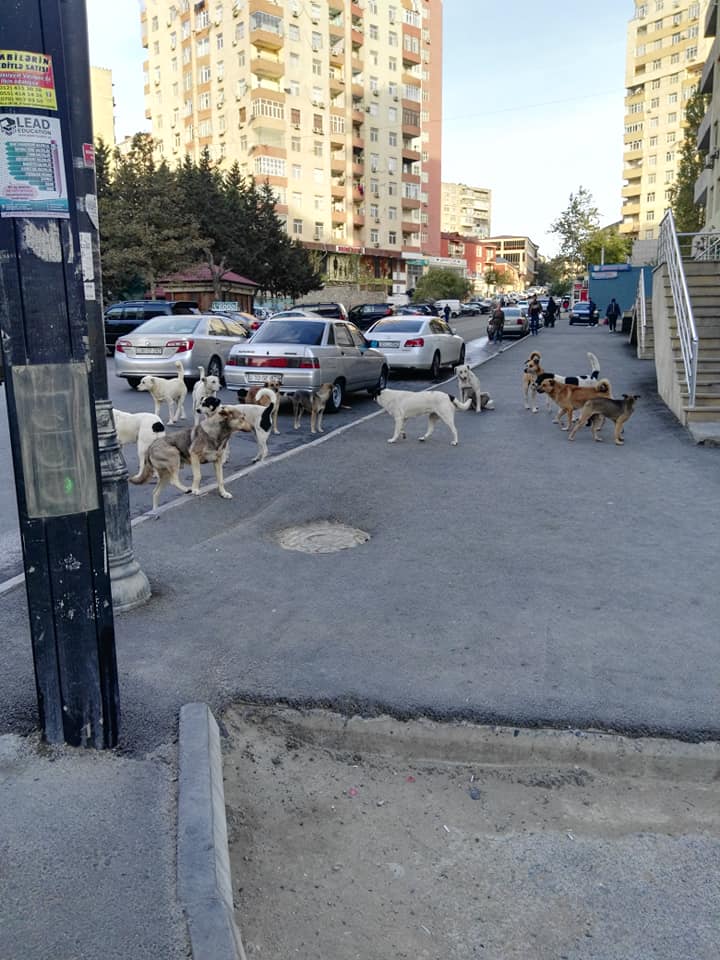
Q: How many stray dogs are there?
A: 13